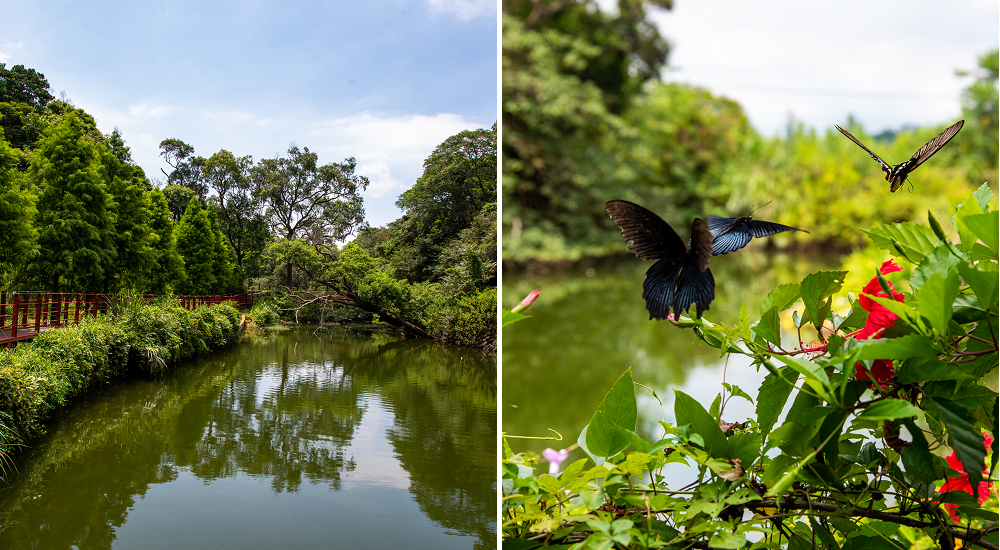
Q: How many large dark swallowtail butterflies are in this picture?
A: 3